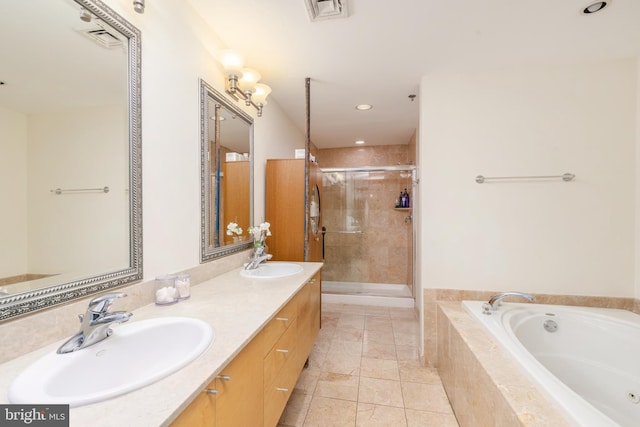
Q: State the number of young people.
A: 0